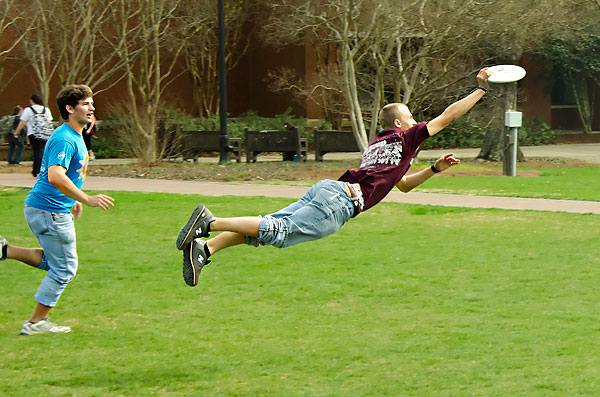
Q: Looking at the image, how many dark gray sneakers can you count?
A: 2